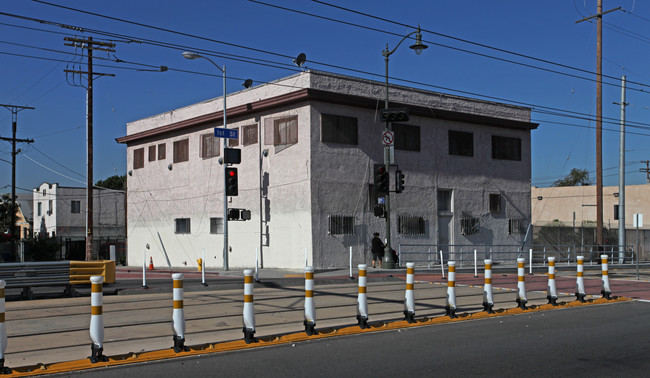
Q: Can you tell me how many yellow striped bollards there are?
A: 13